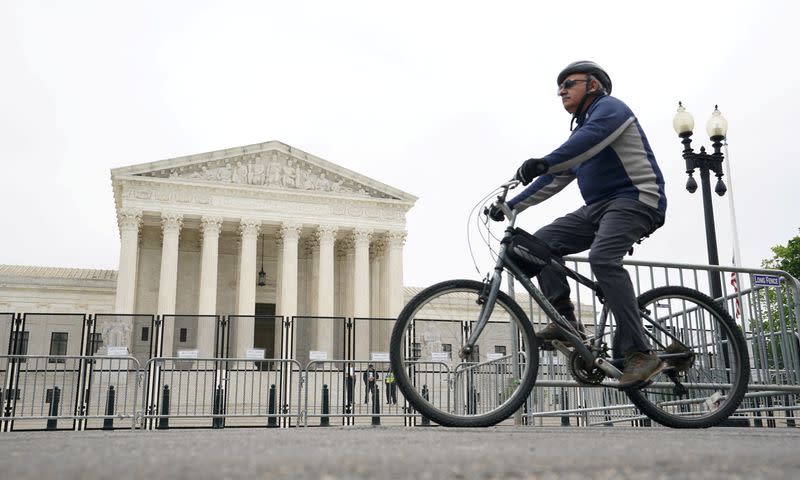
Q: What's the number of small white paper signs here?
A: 7